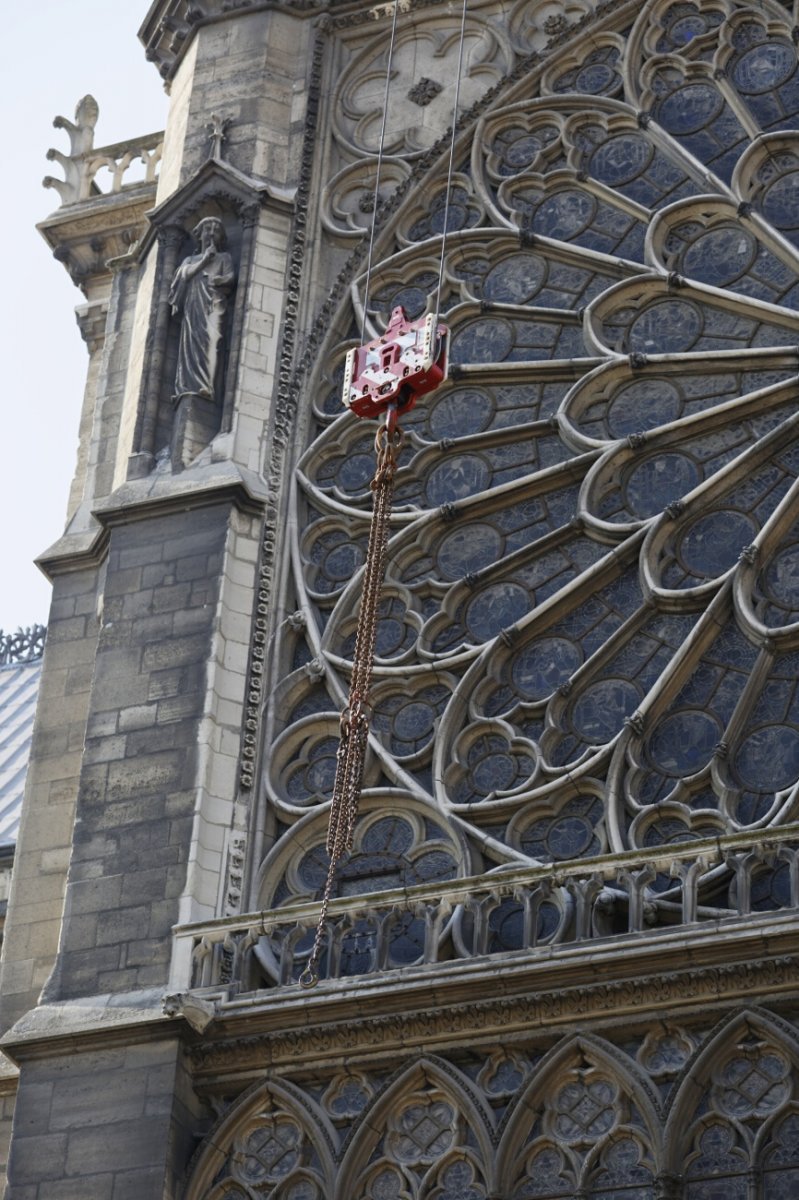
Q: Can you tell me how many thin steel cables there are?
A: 2